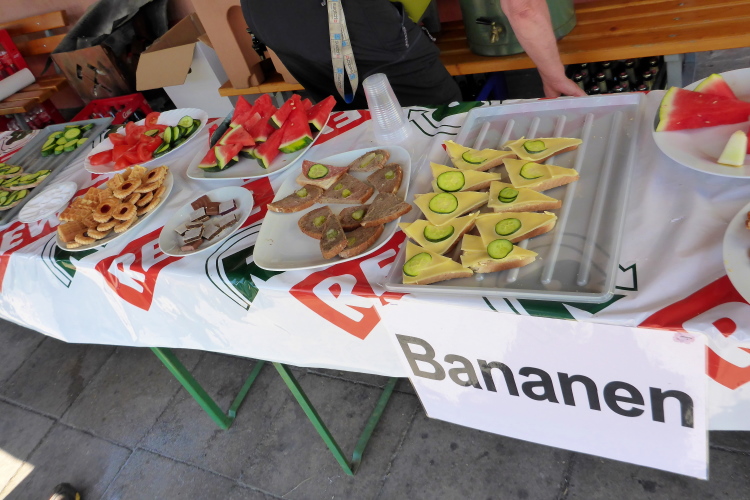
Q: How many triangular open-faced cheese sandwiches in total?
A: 10